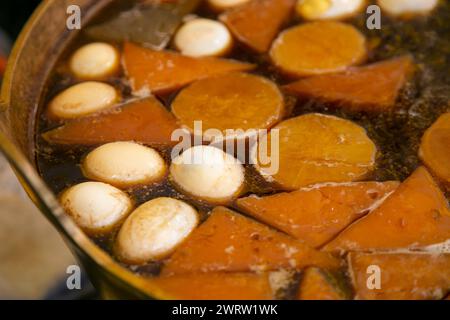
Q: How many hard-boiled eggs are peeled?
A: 10